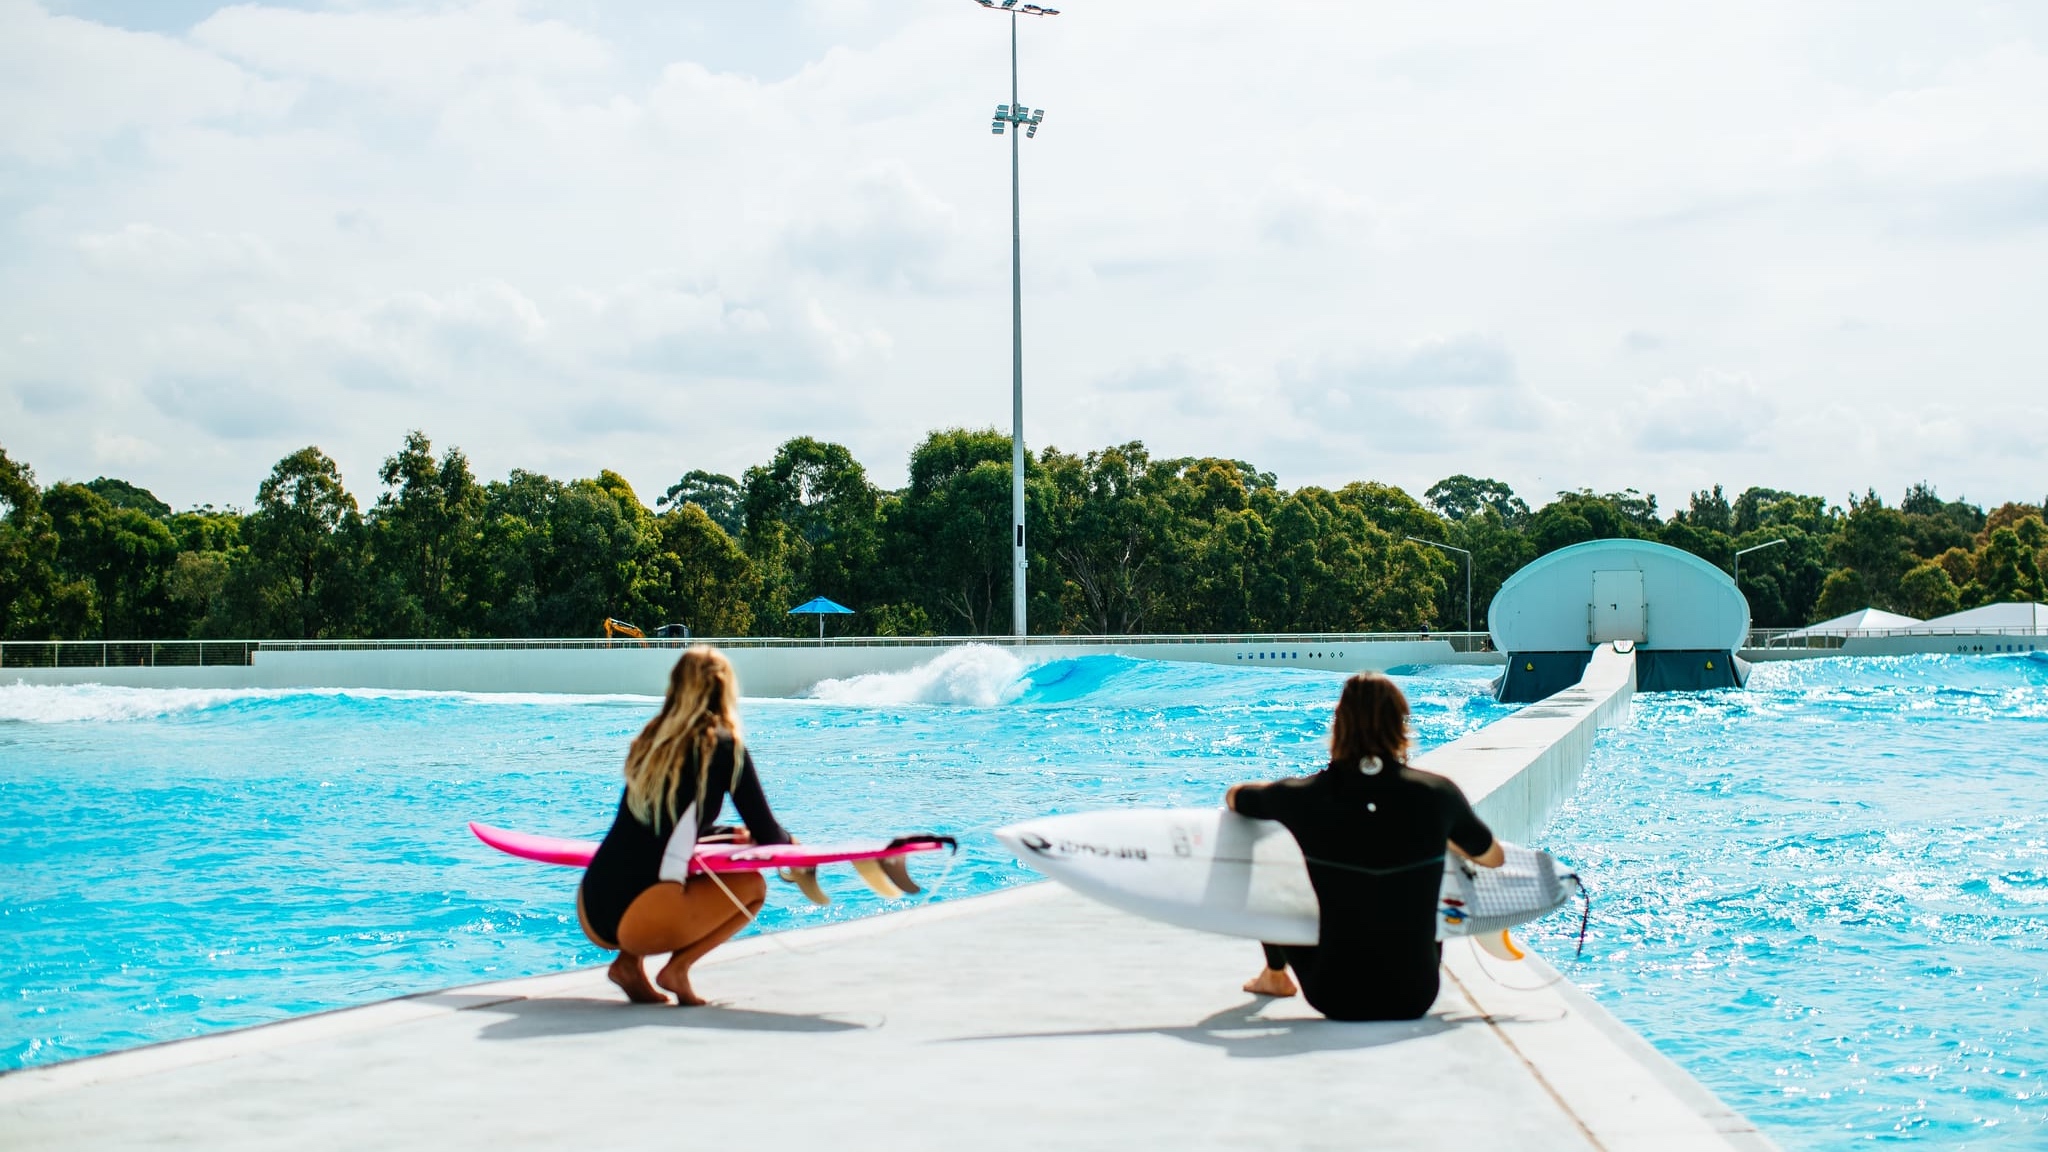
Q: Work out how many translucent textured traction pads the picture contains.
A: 1